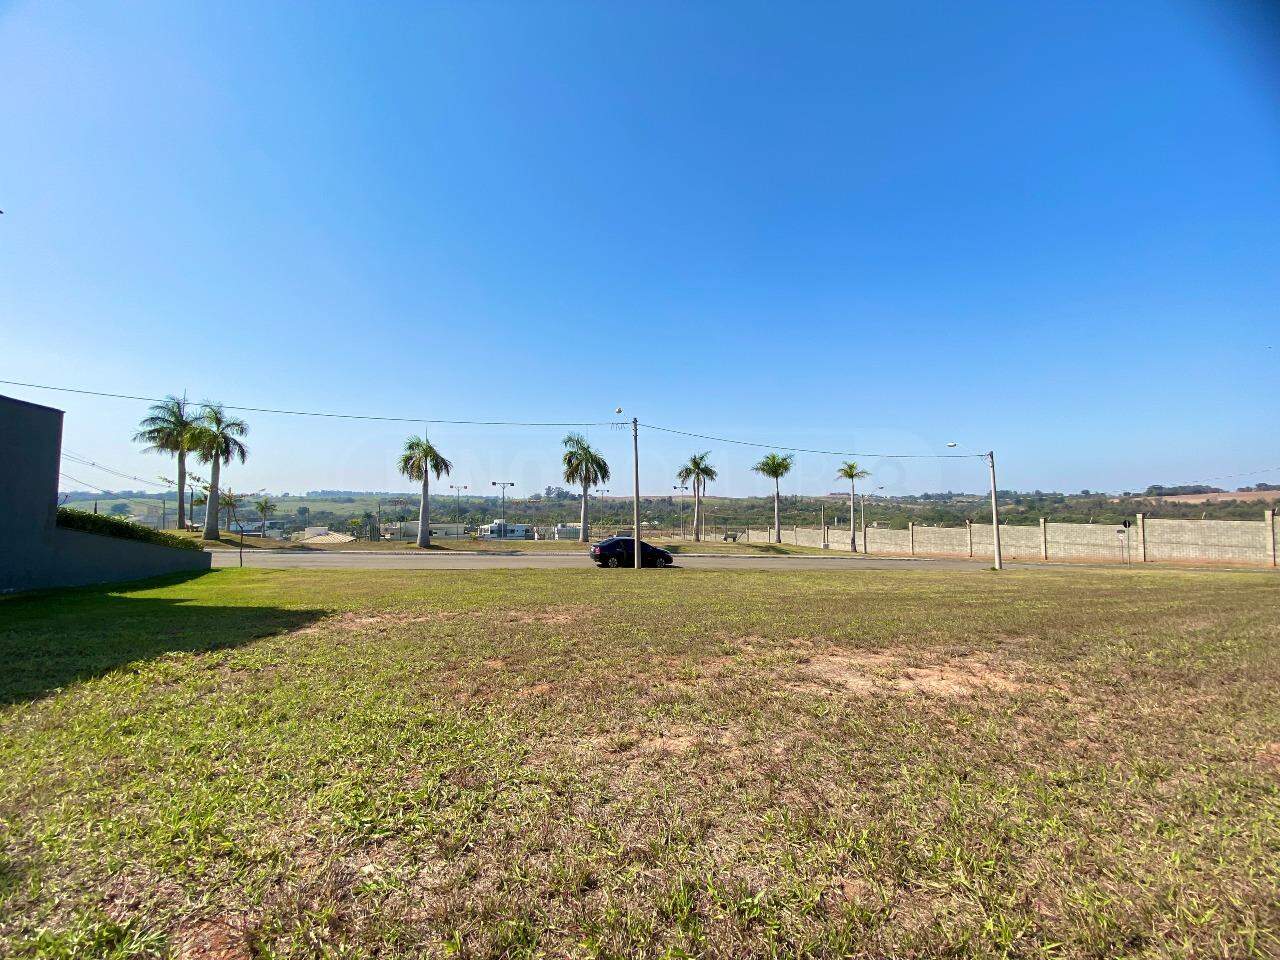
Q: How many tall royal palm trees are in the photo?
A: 7